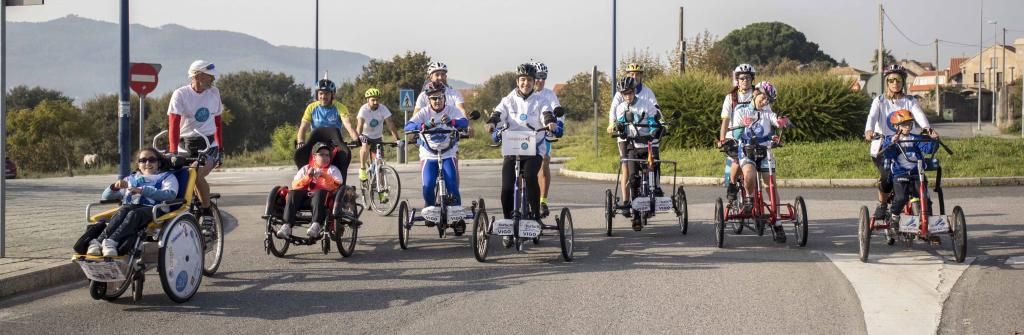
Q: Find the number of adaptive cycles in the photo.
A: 7